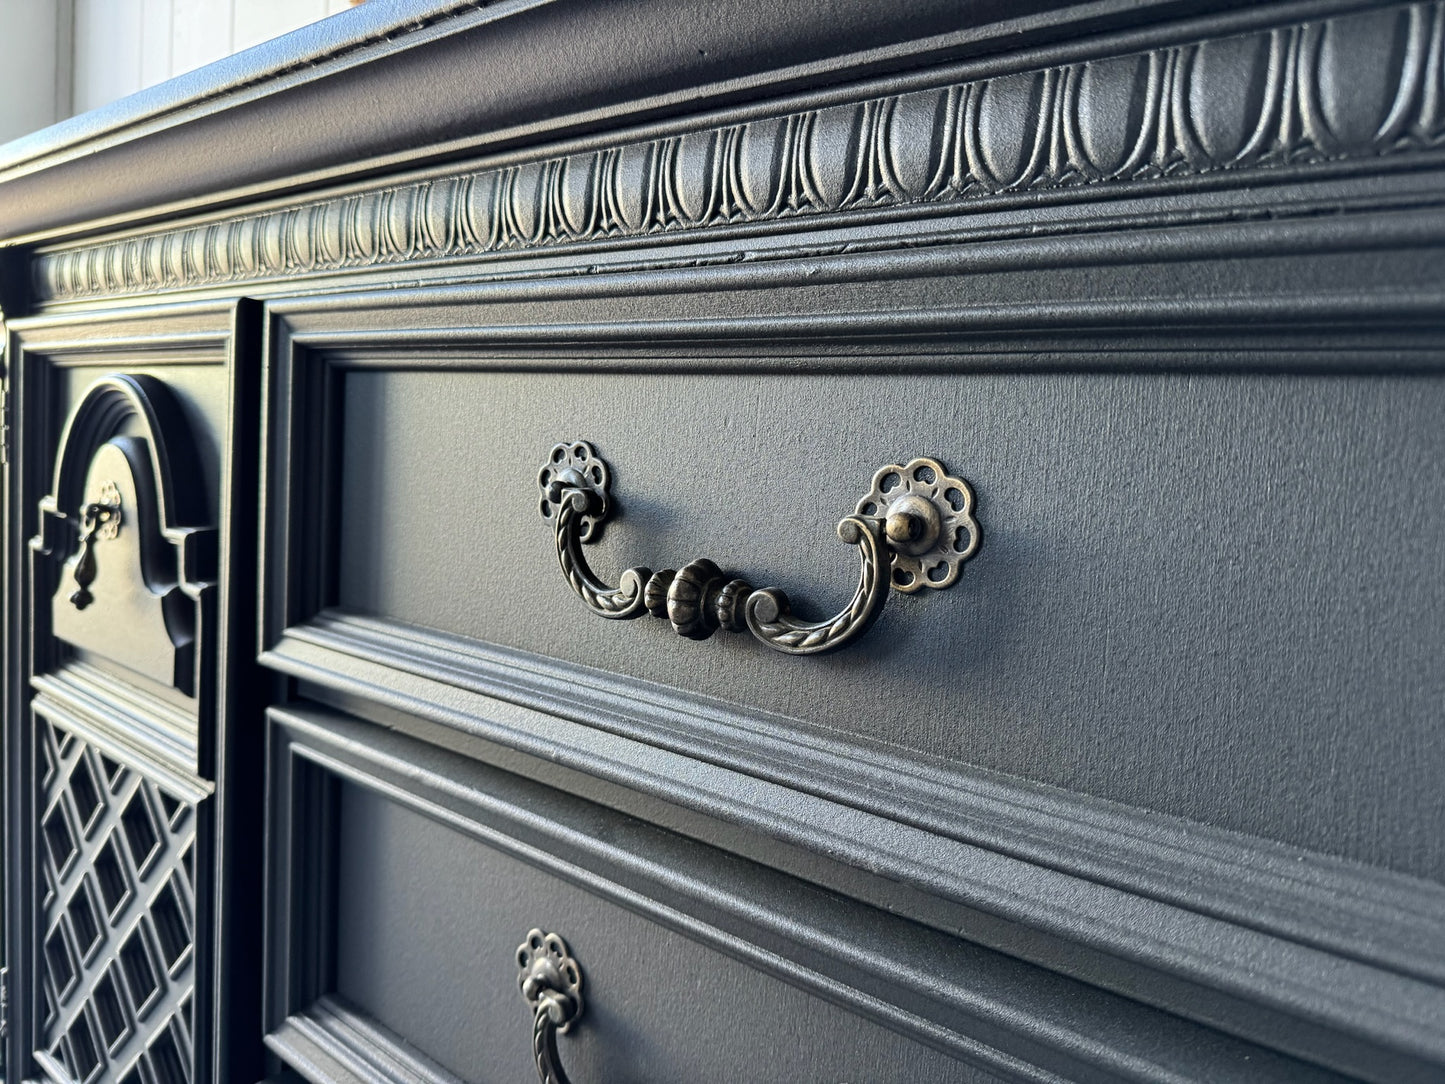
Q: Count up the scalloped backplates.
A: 4